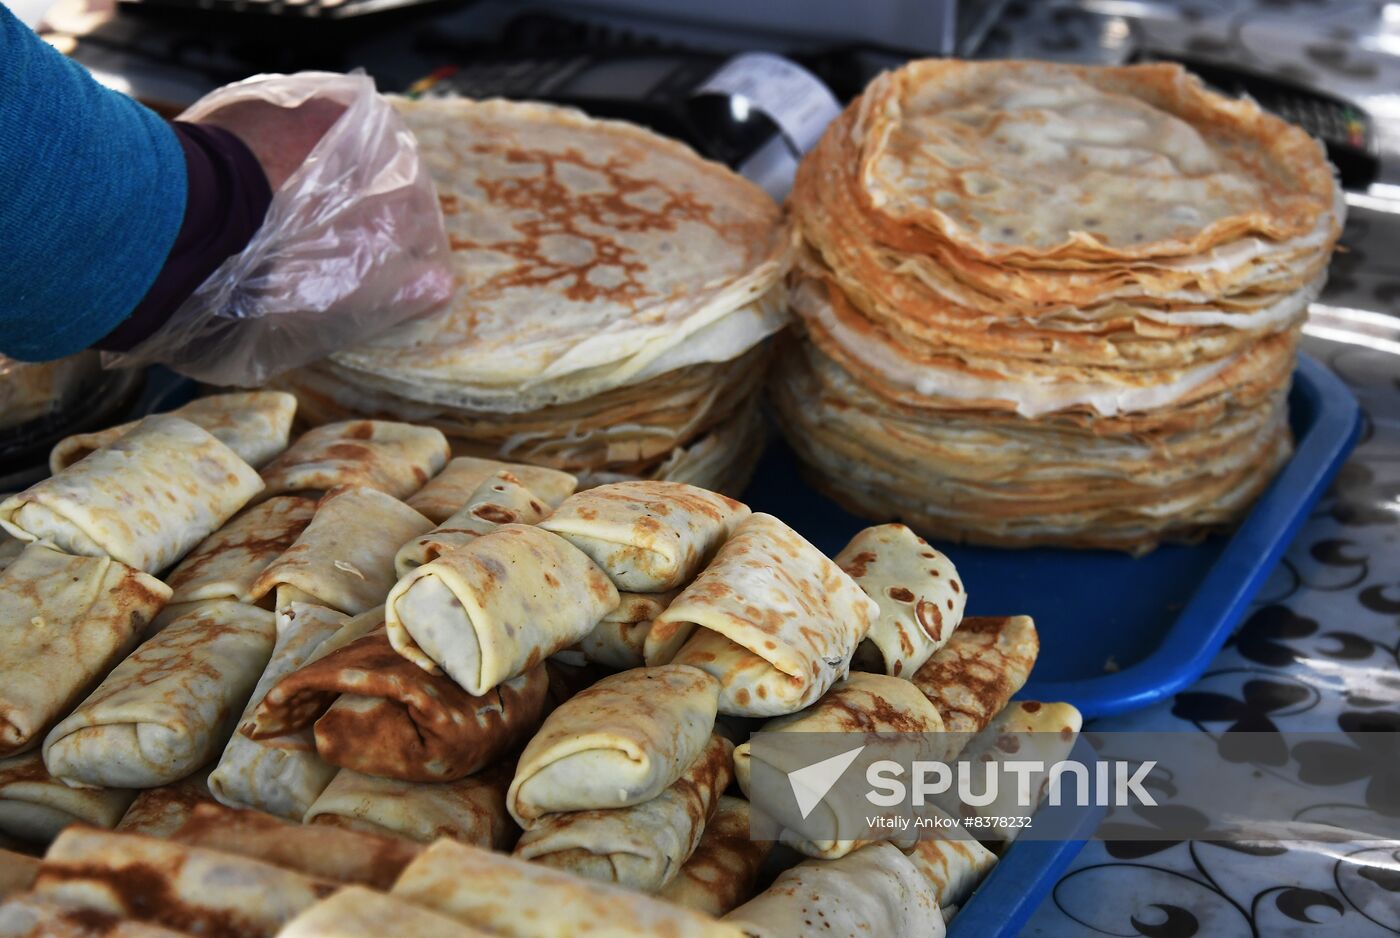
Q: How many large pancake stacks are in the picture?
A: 2